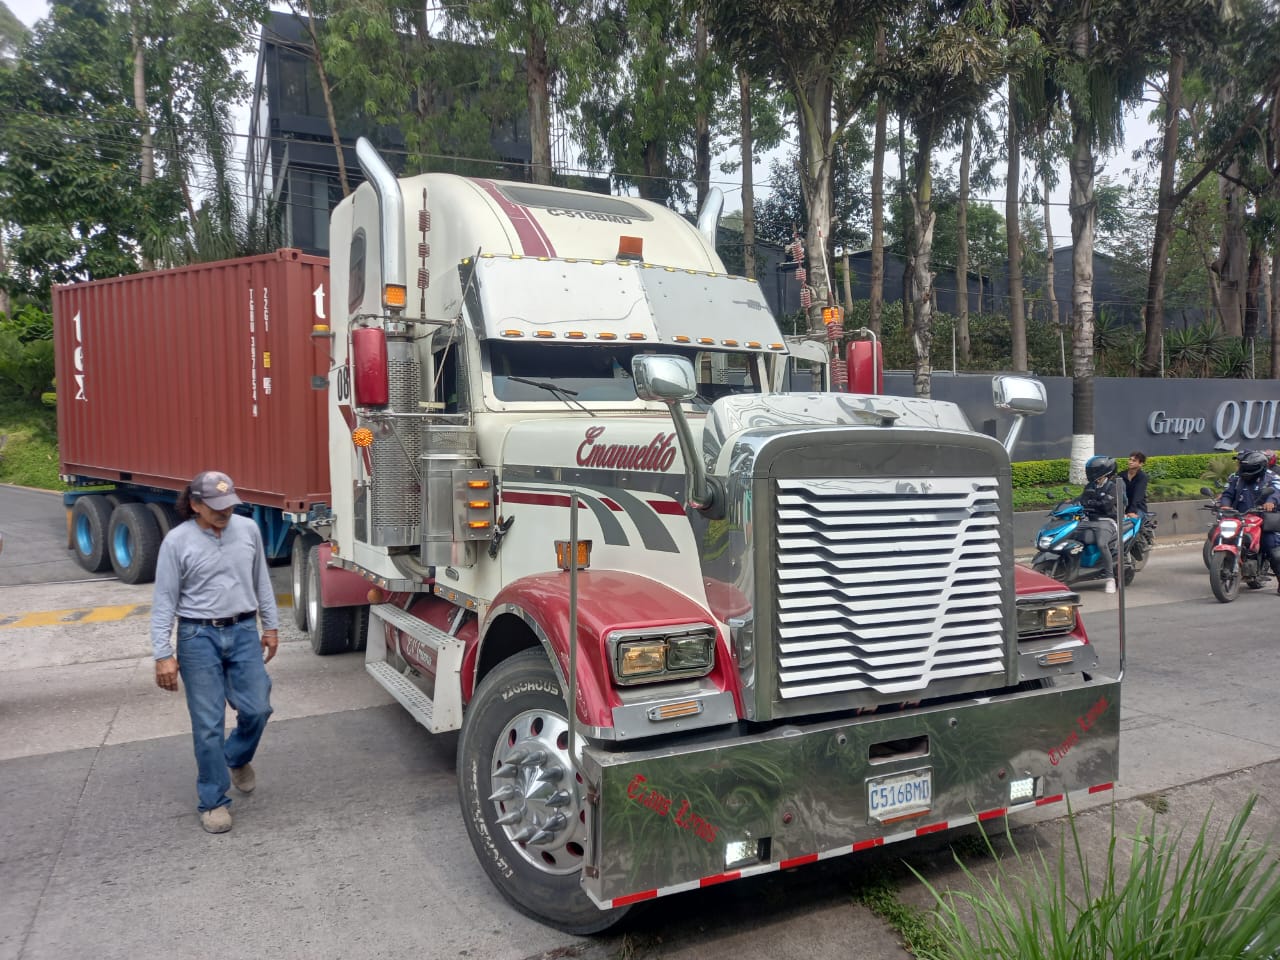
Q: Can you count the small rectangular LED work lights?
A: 2